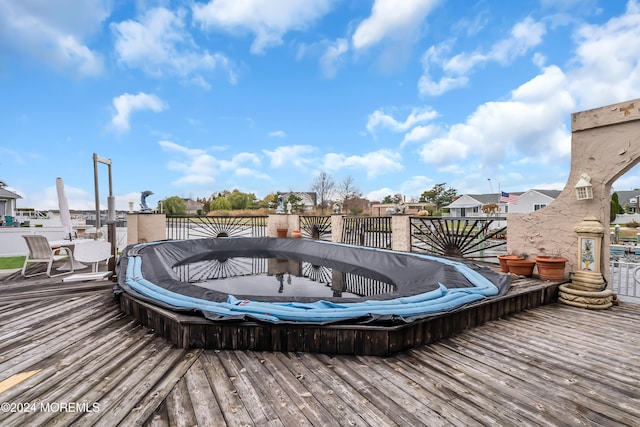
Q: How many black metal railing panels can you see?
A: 4